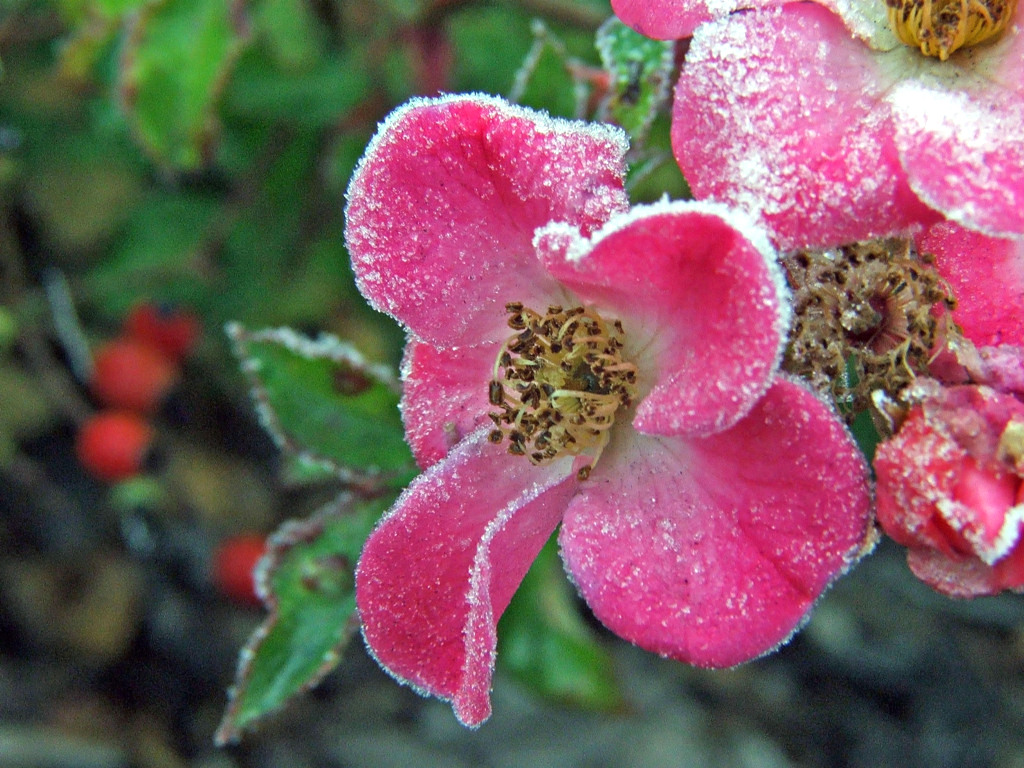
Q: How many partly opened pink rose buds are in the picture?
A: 1